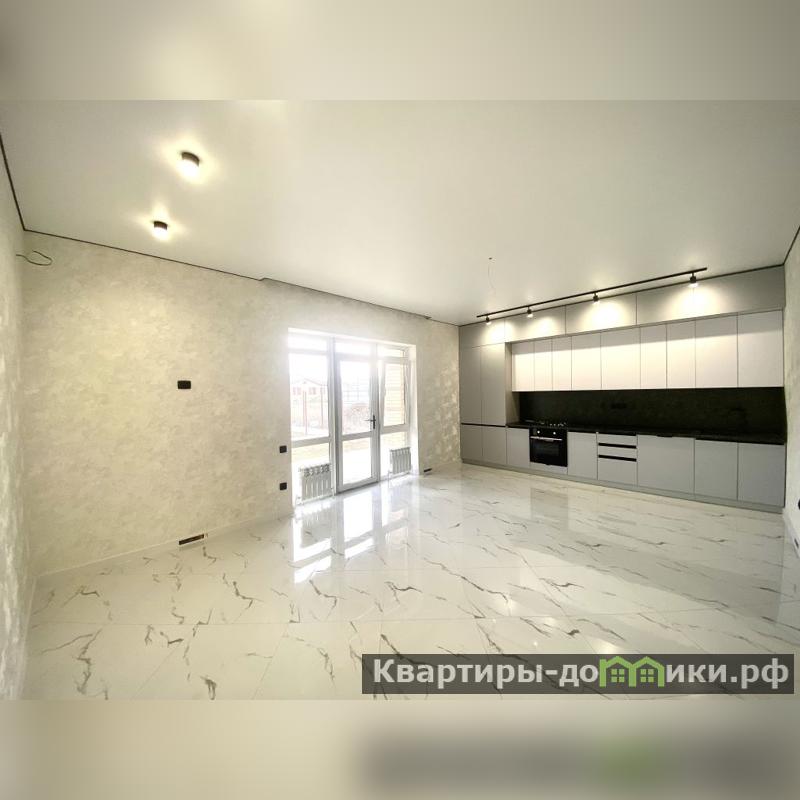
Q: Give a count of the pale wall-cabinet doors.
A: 9